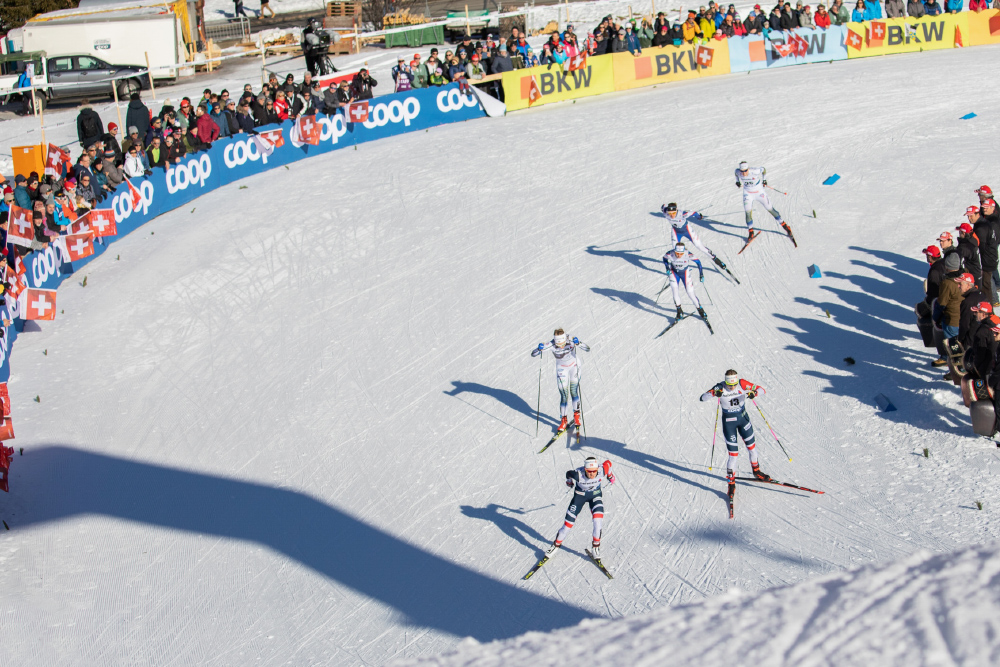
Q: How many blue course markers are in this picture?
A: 4